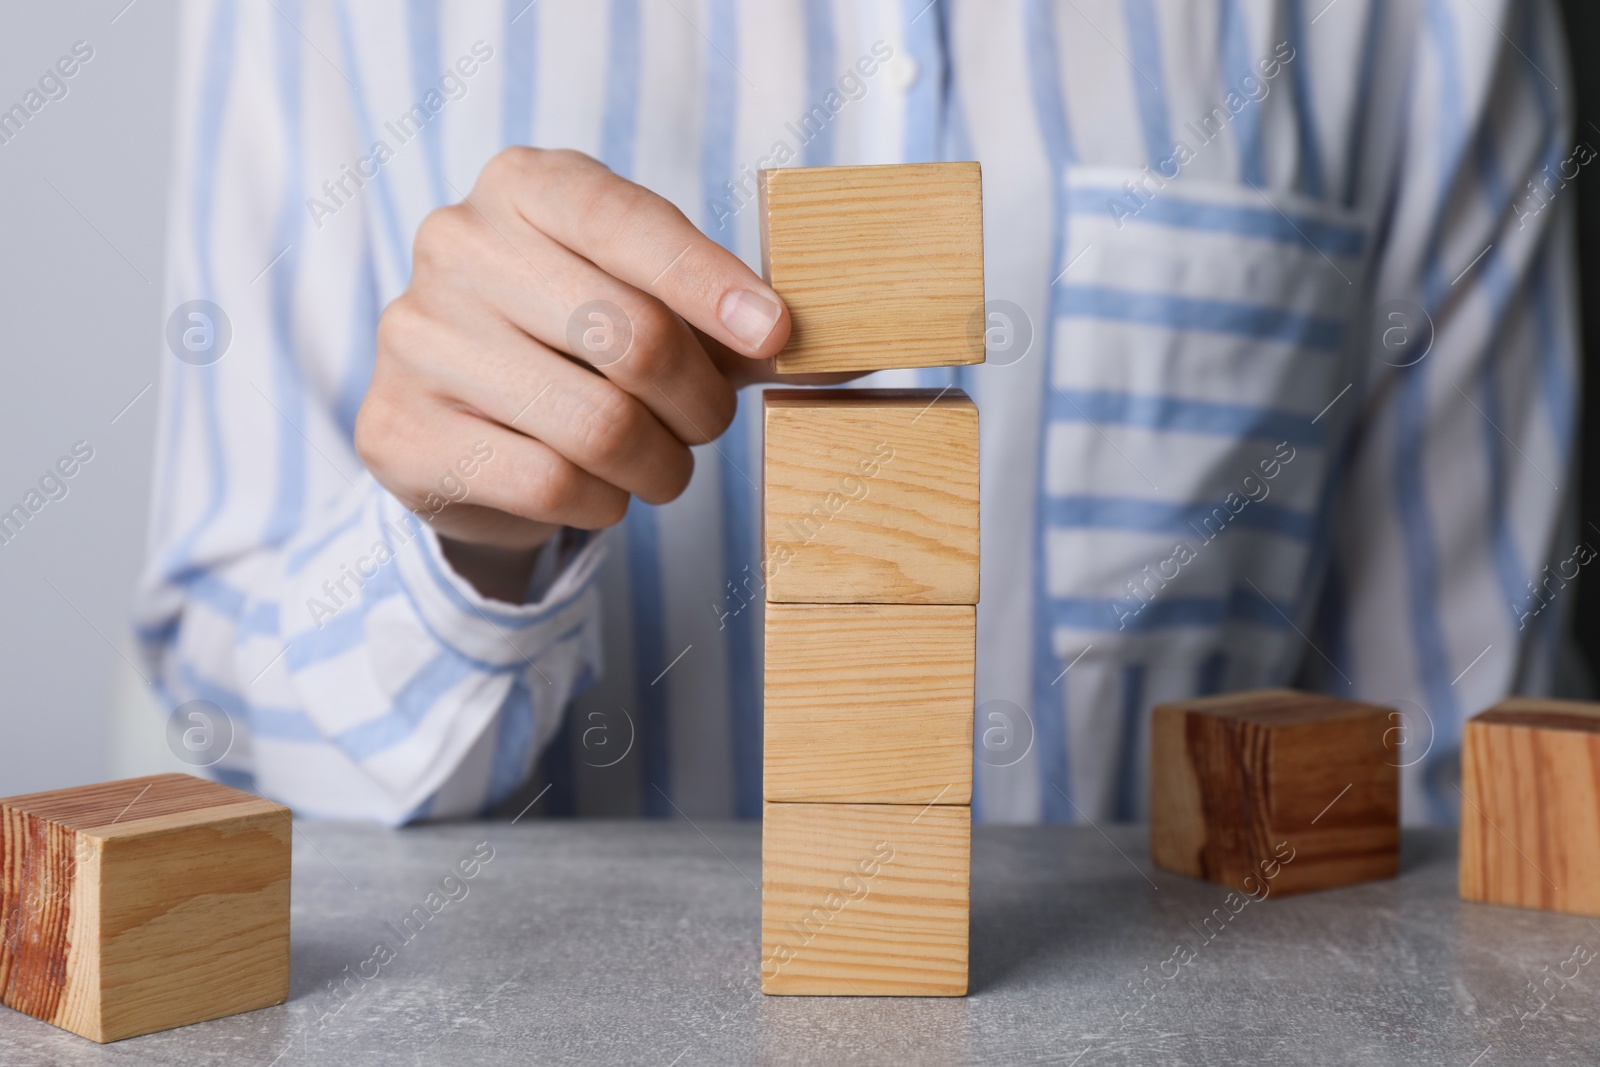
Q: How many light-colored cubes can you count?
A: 4